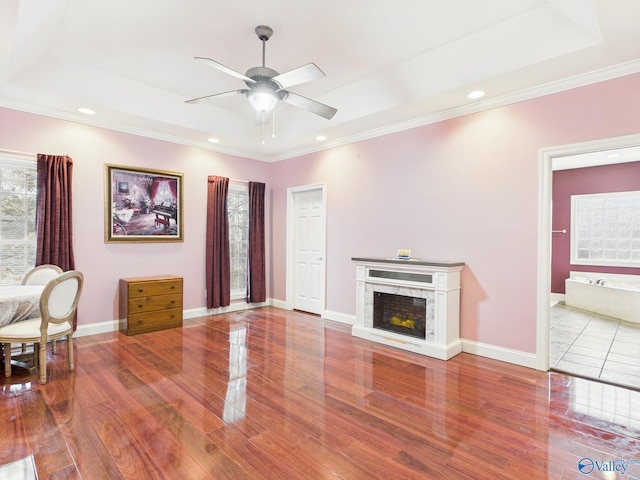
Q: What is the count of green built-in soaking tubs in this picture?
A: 0